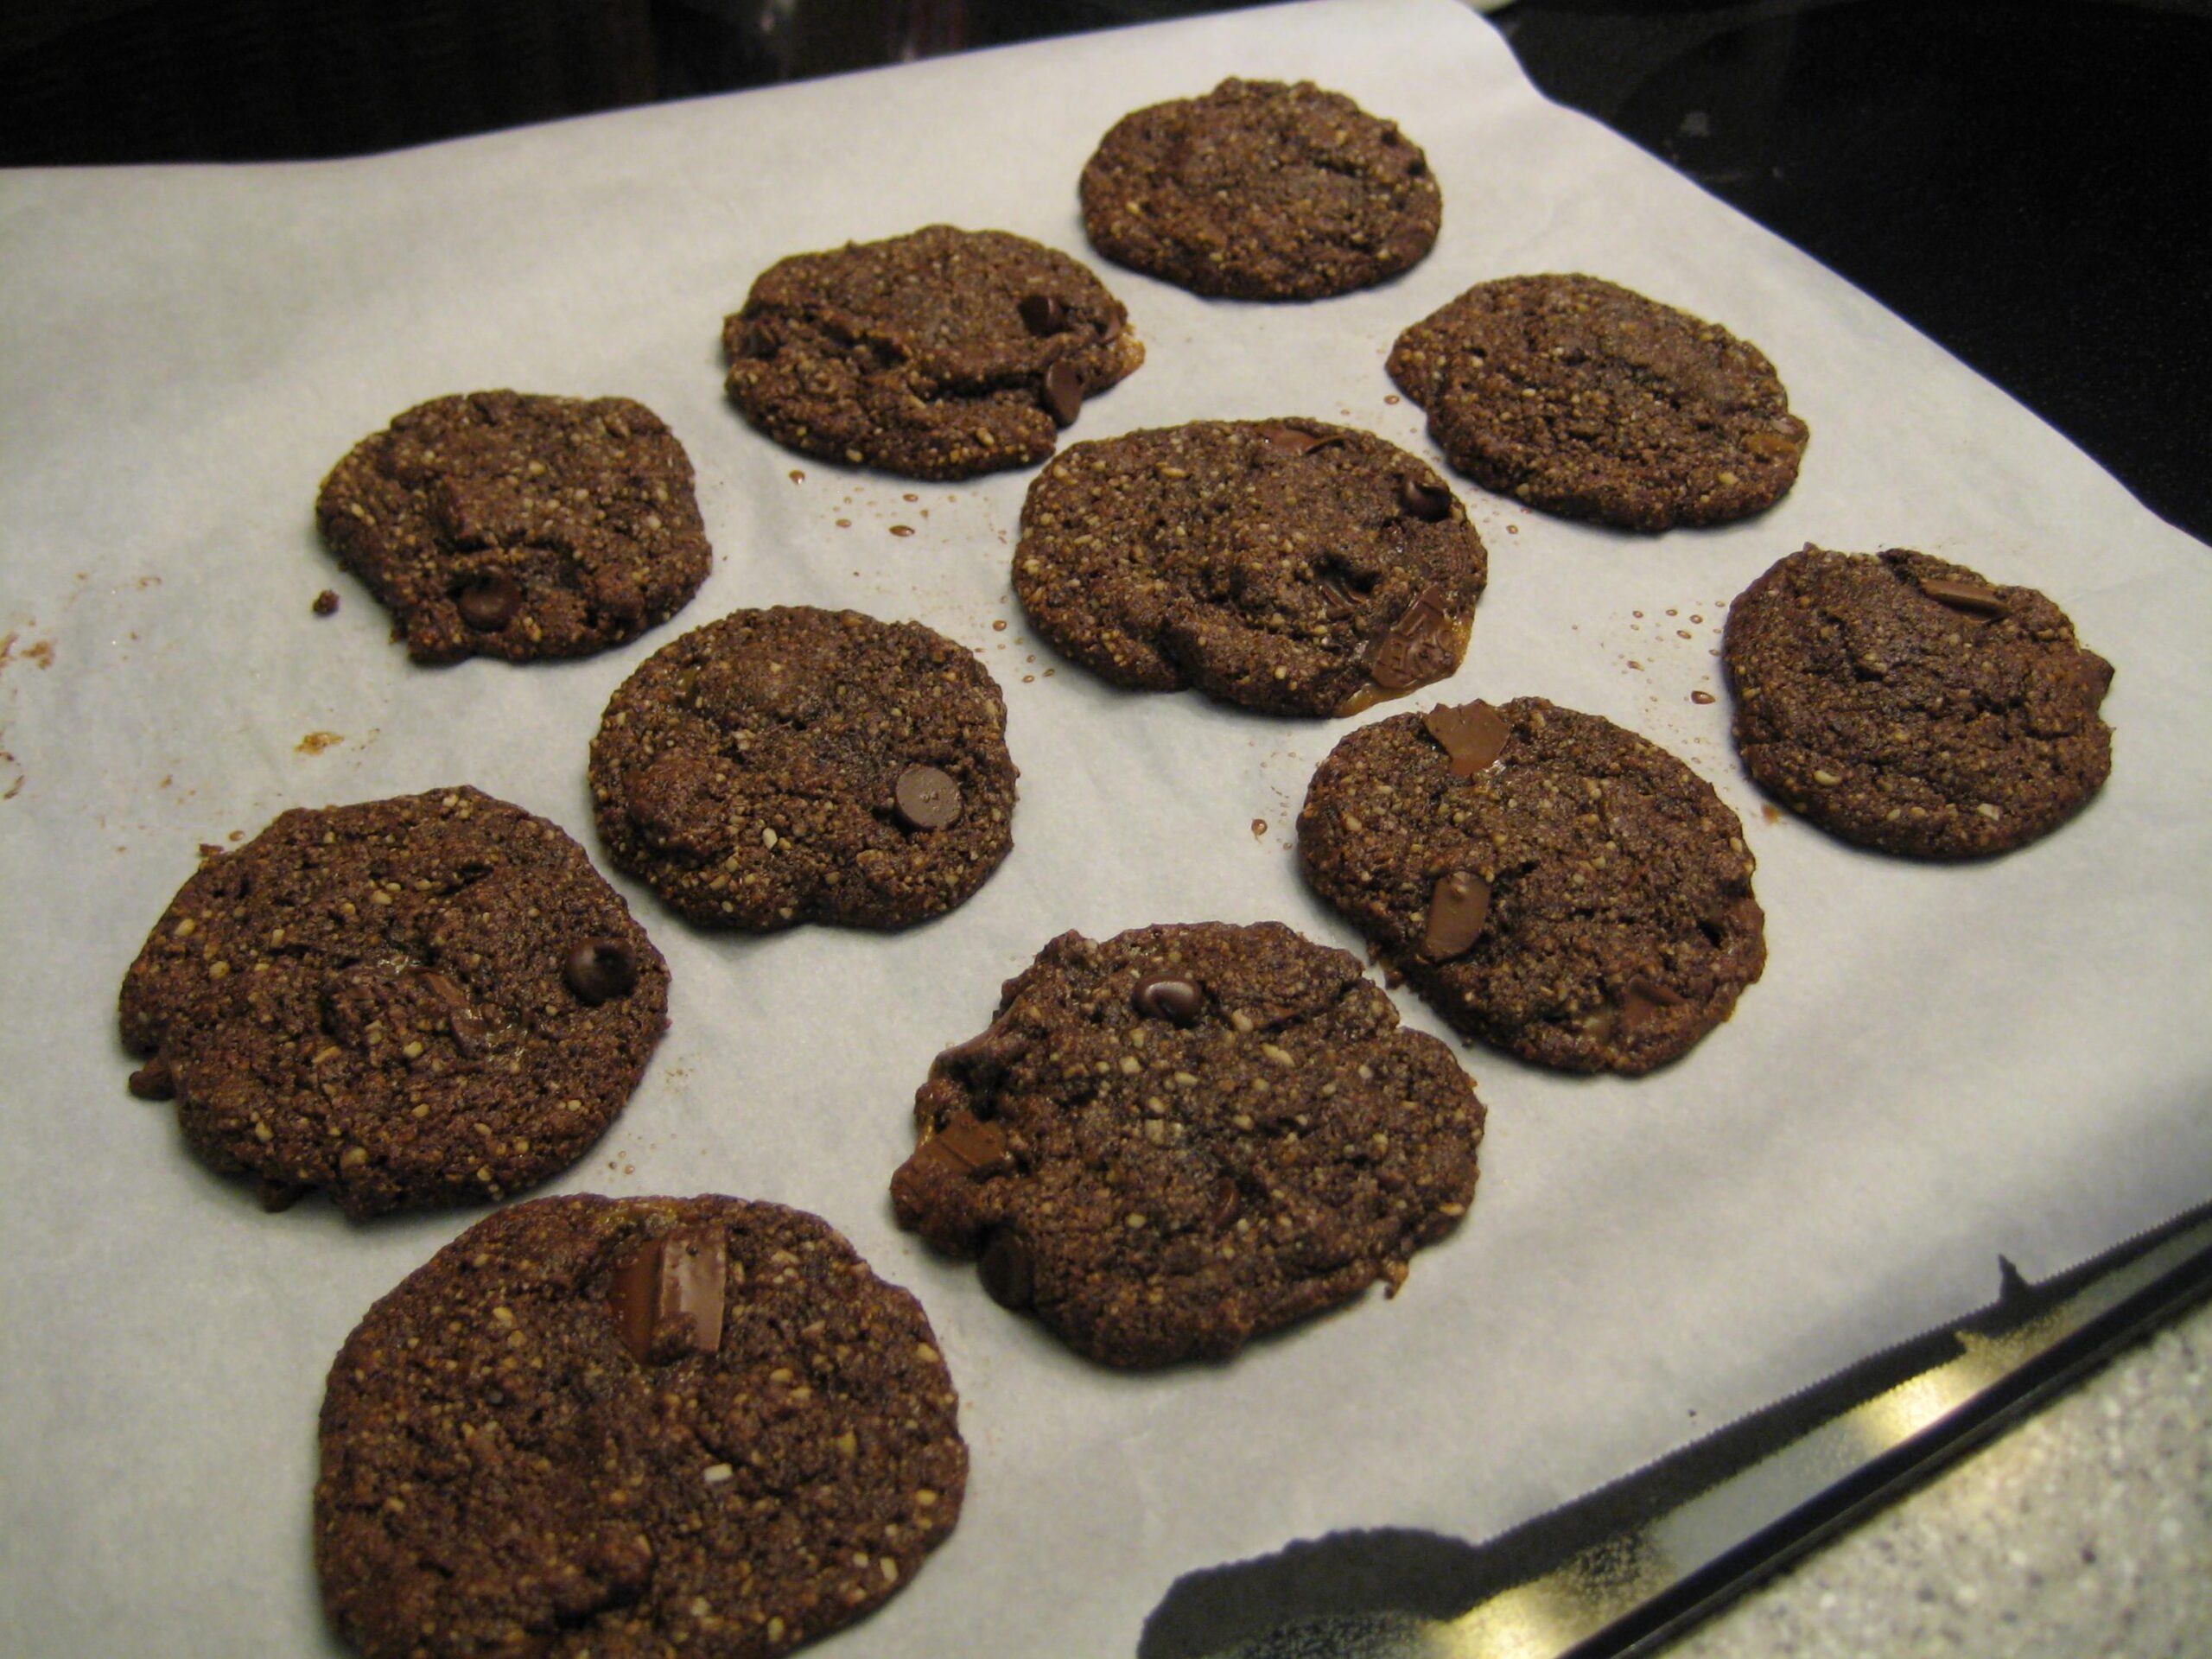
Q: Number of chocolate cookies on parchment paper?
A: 11